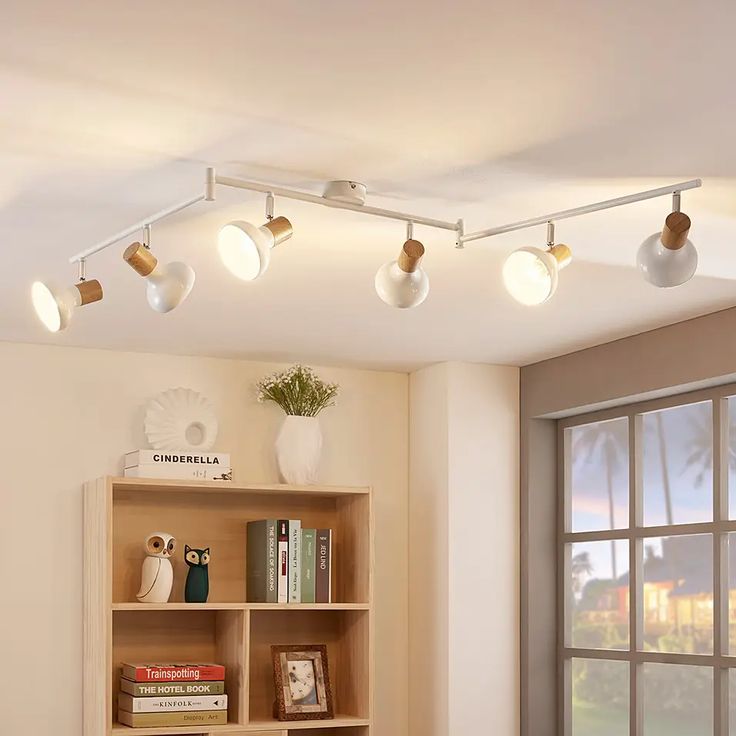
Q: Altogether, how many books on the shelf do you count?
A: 11